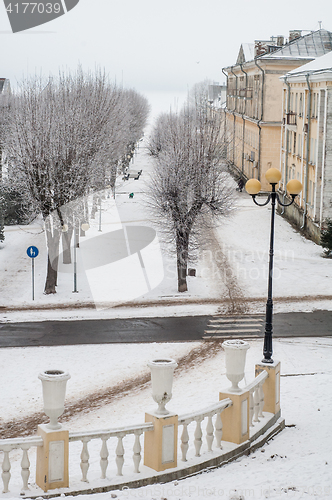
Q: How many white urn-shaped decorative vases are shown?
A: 3